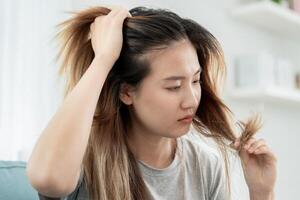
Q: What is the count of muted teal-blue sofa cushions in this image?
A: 1